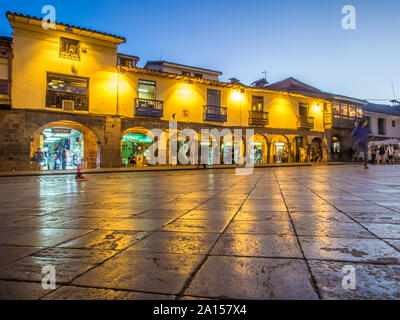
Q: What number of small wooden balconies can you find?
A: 4